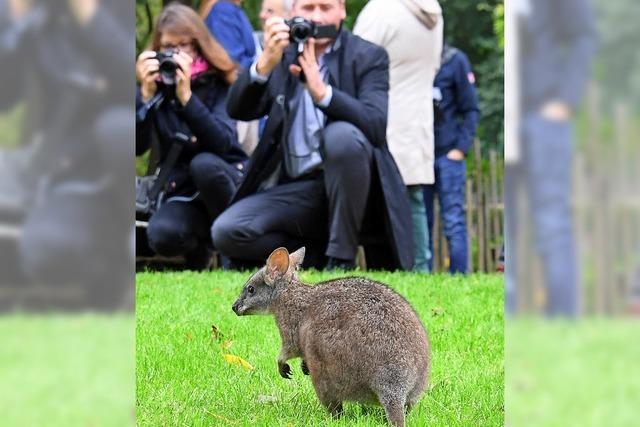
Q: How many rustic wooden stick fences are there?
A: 1